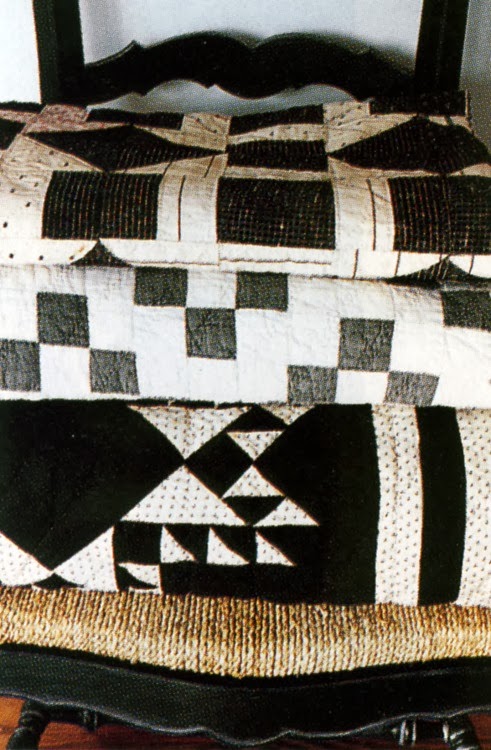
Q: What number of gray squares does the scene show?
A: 10